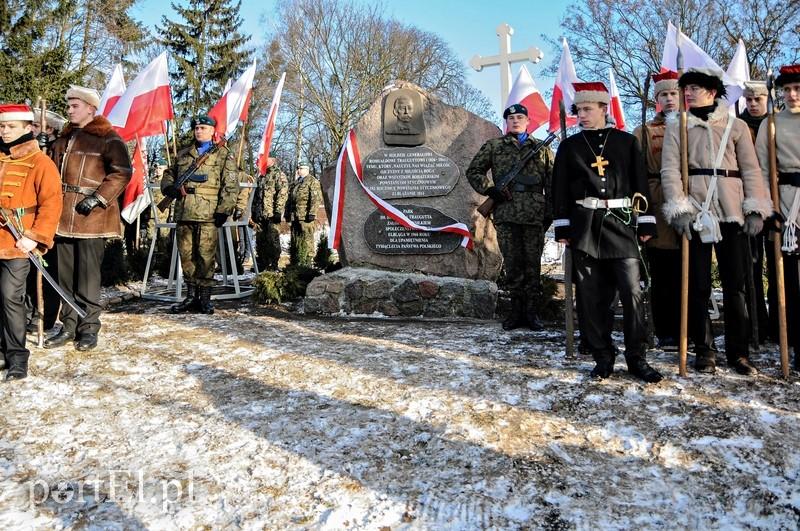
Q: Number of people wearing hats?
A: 13